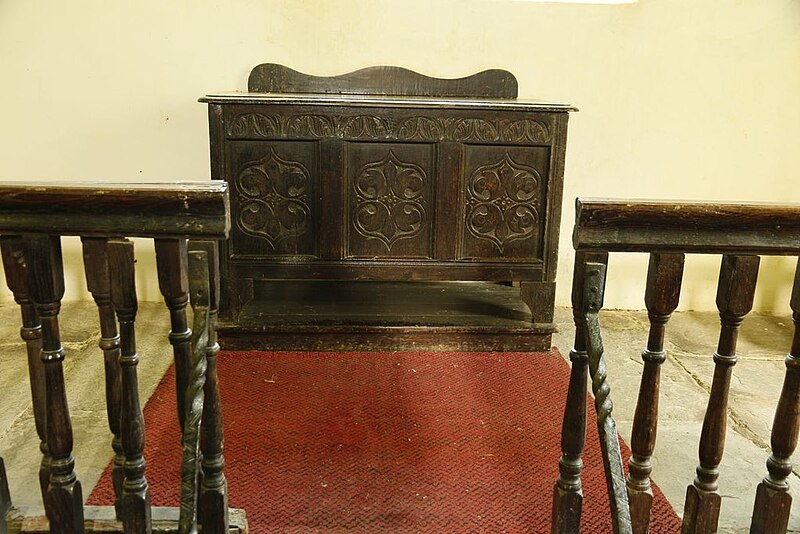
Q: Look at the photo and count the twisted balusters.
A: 2